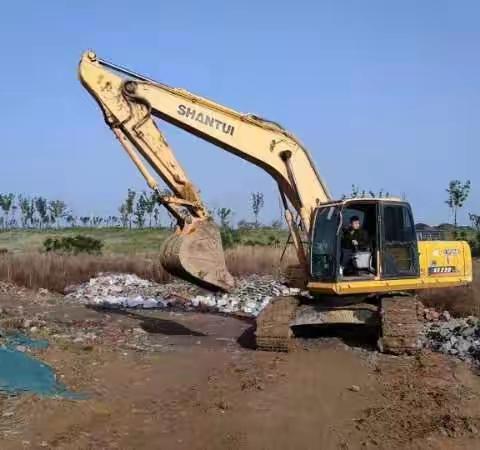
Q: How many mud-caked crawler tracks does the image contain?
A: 2